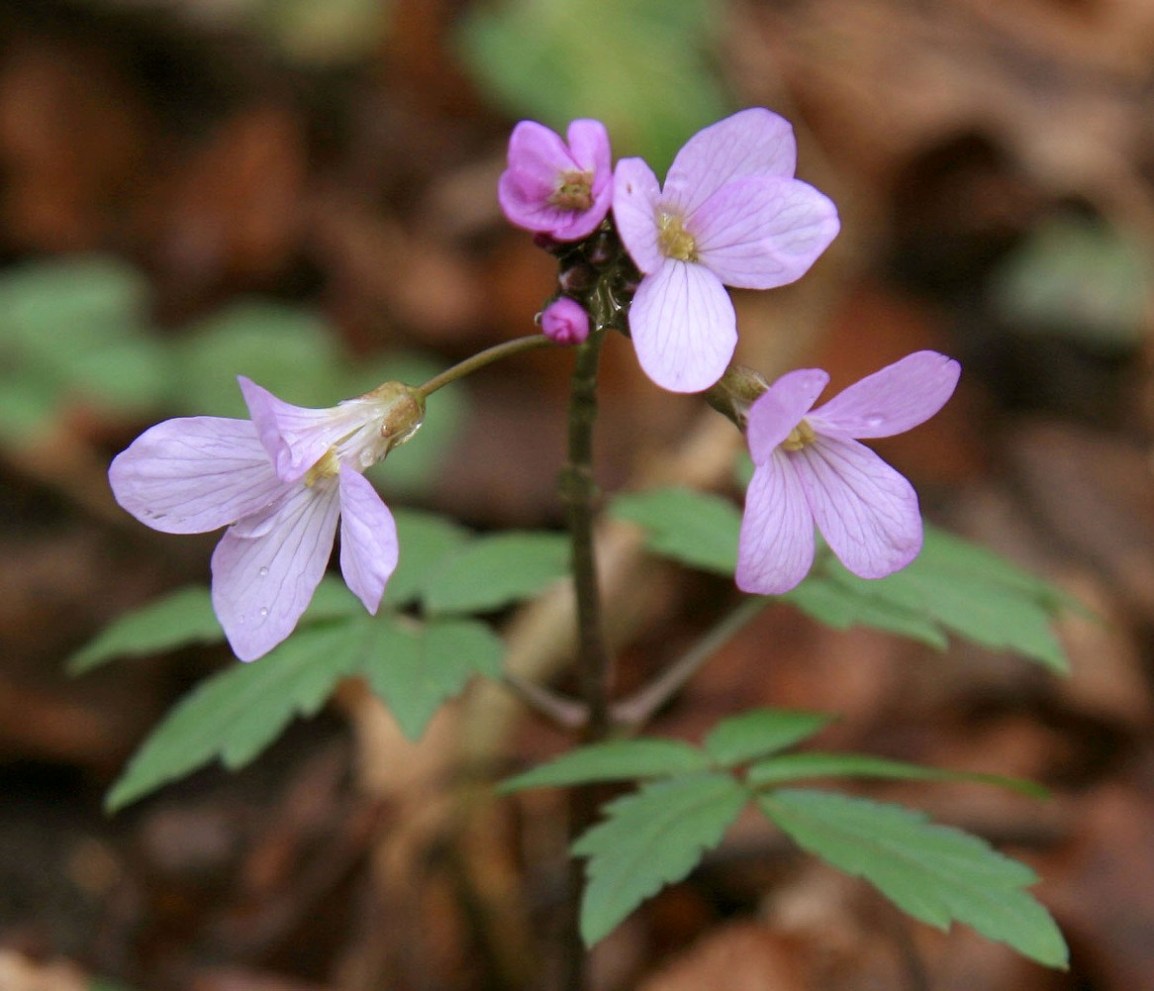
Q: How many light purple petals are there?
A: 12